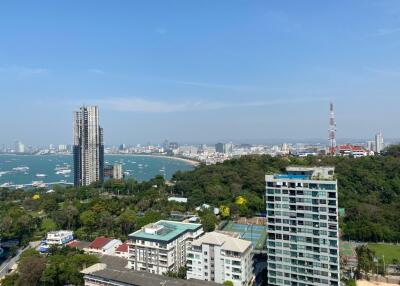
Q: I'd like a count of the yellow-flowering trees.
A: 3